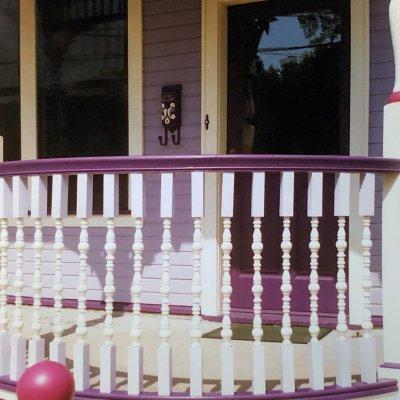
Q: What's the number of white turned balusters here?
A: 15